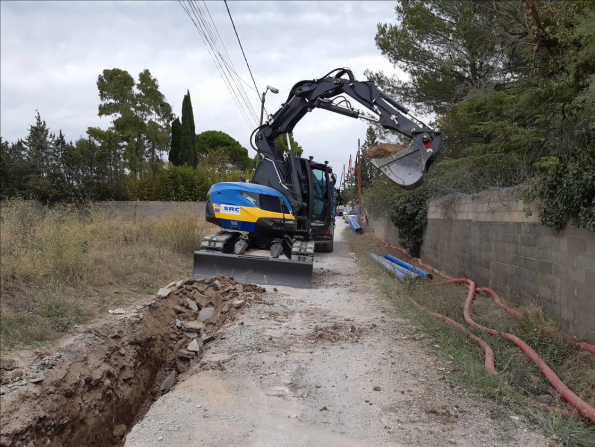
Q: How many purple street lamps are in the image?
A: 0